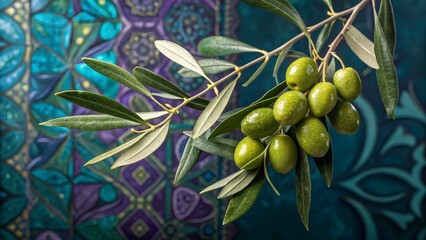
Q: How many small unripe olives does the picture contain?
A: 9